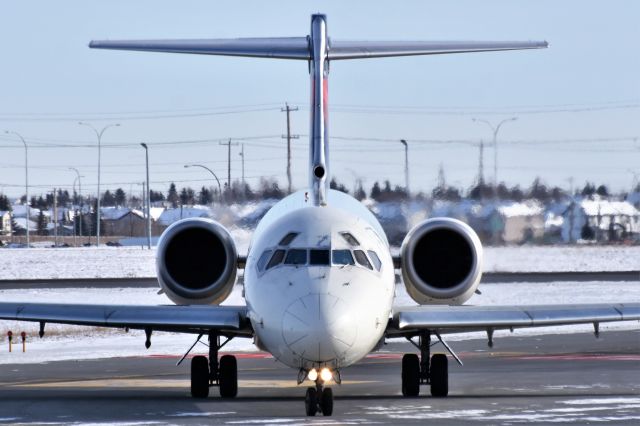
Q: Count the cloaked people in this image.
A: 0